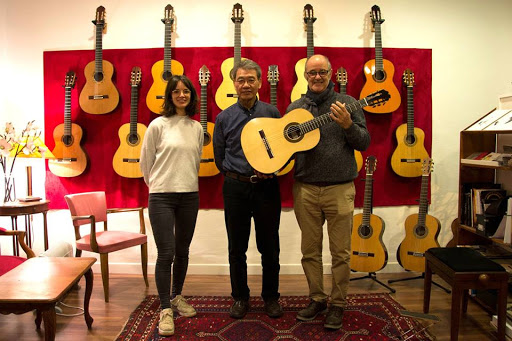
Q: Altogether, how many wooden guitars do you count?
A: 14